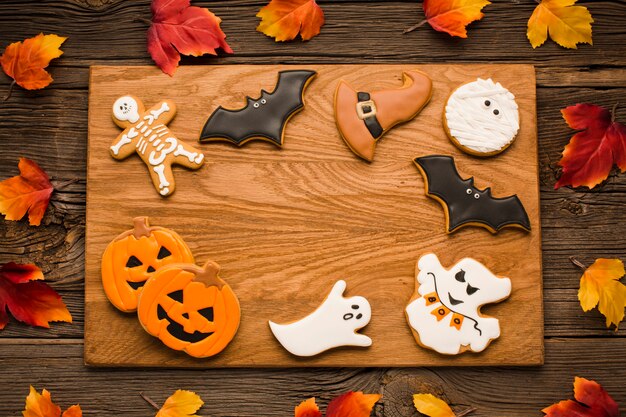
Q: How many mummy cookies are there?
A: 1